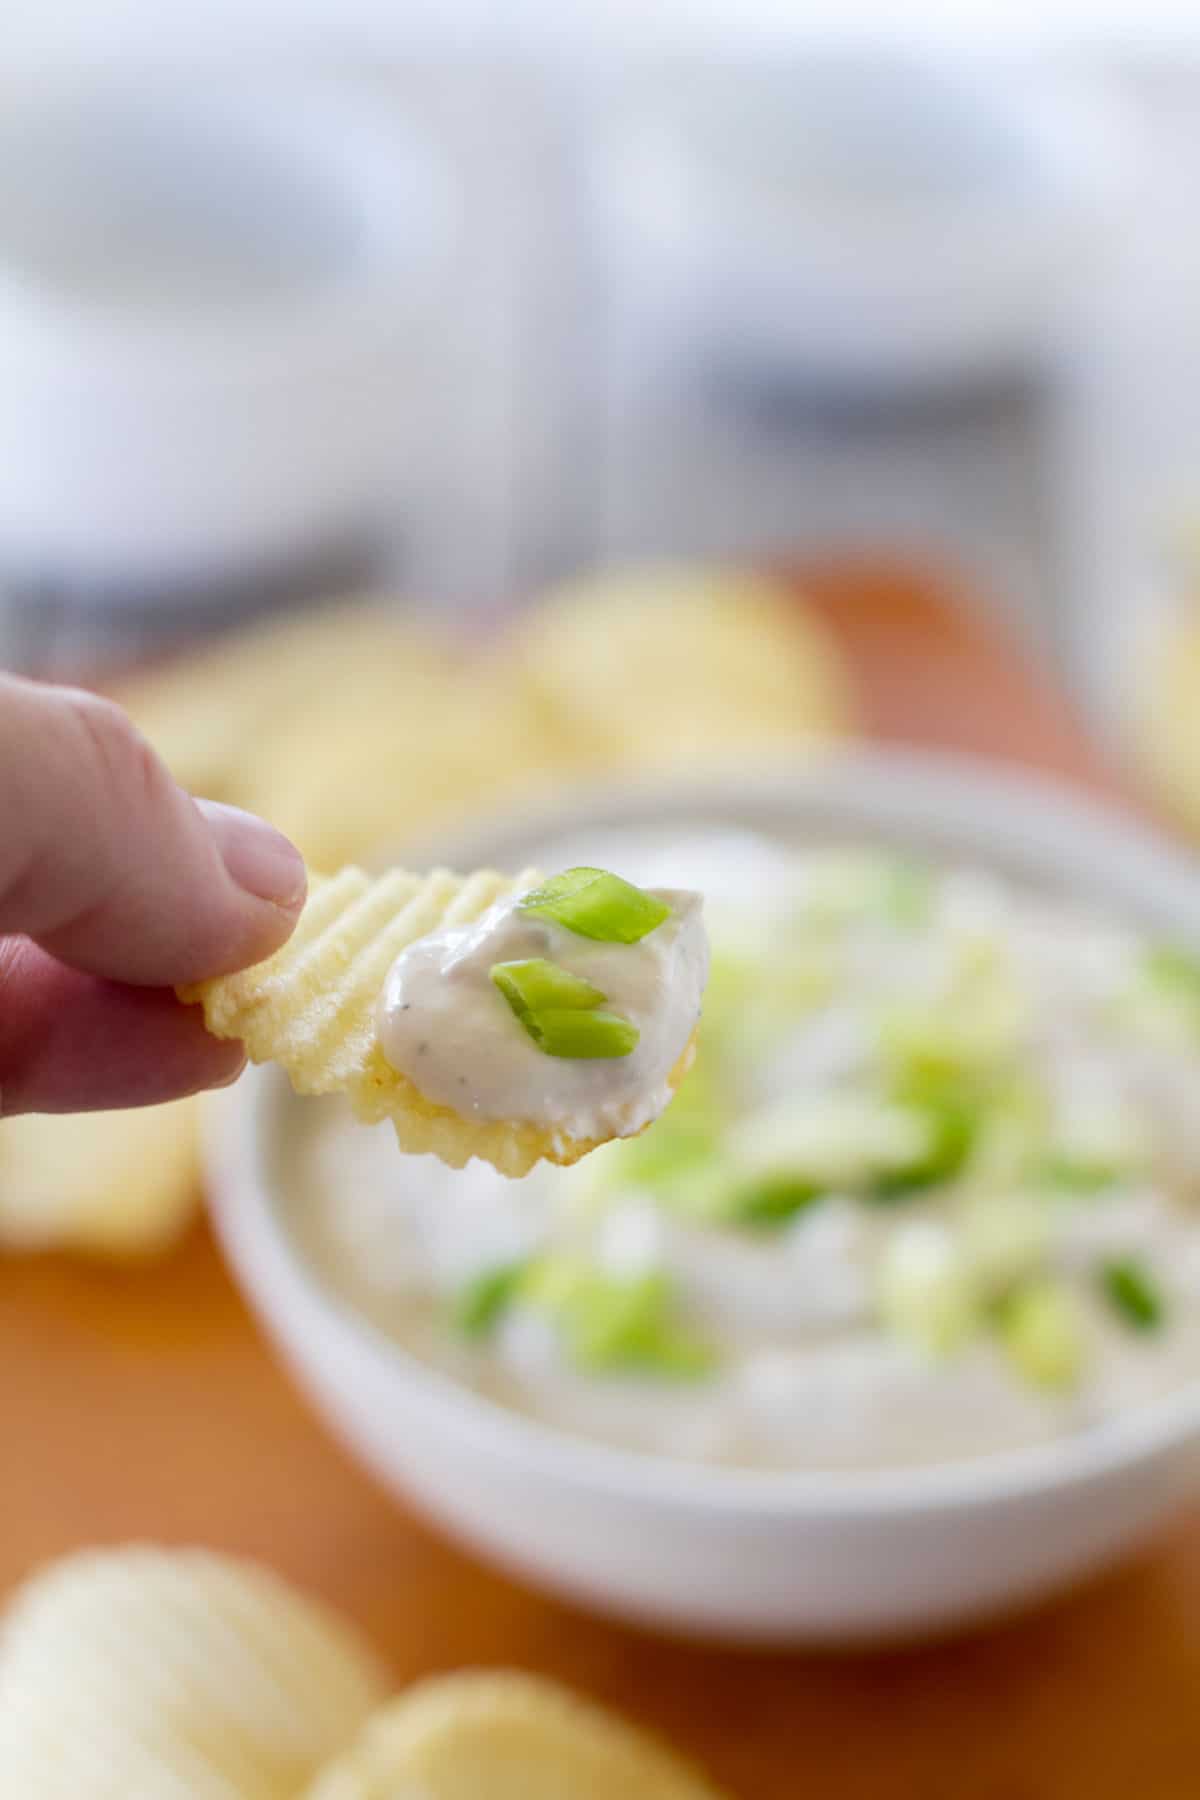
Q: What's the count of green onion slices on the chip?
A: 3